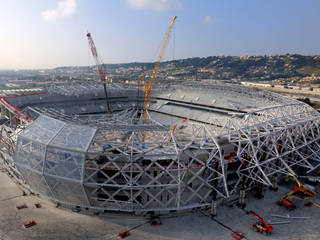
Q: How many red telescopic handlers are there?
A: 1